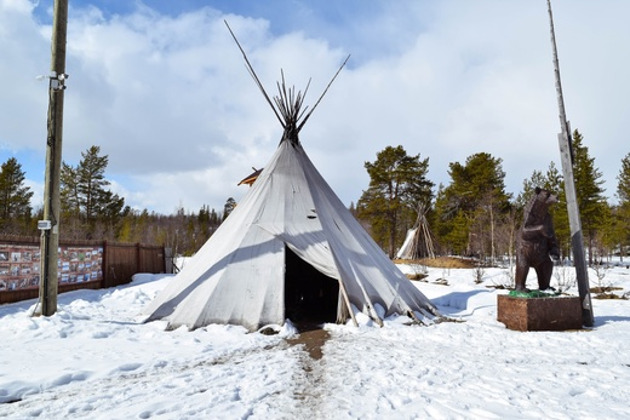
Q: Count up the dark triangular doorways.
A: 1